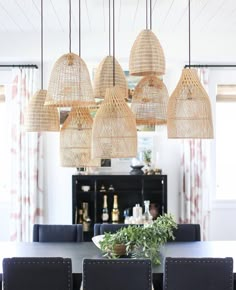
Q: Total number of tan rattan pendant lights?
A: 8